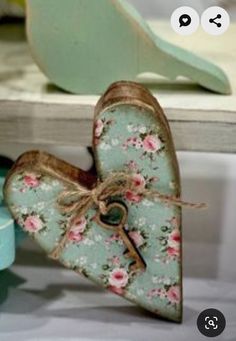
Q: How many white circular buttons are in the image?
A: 2